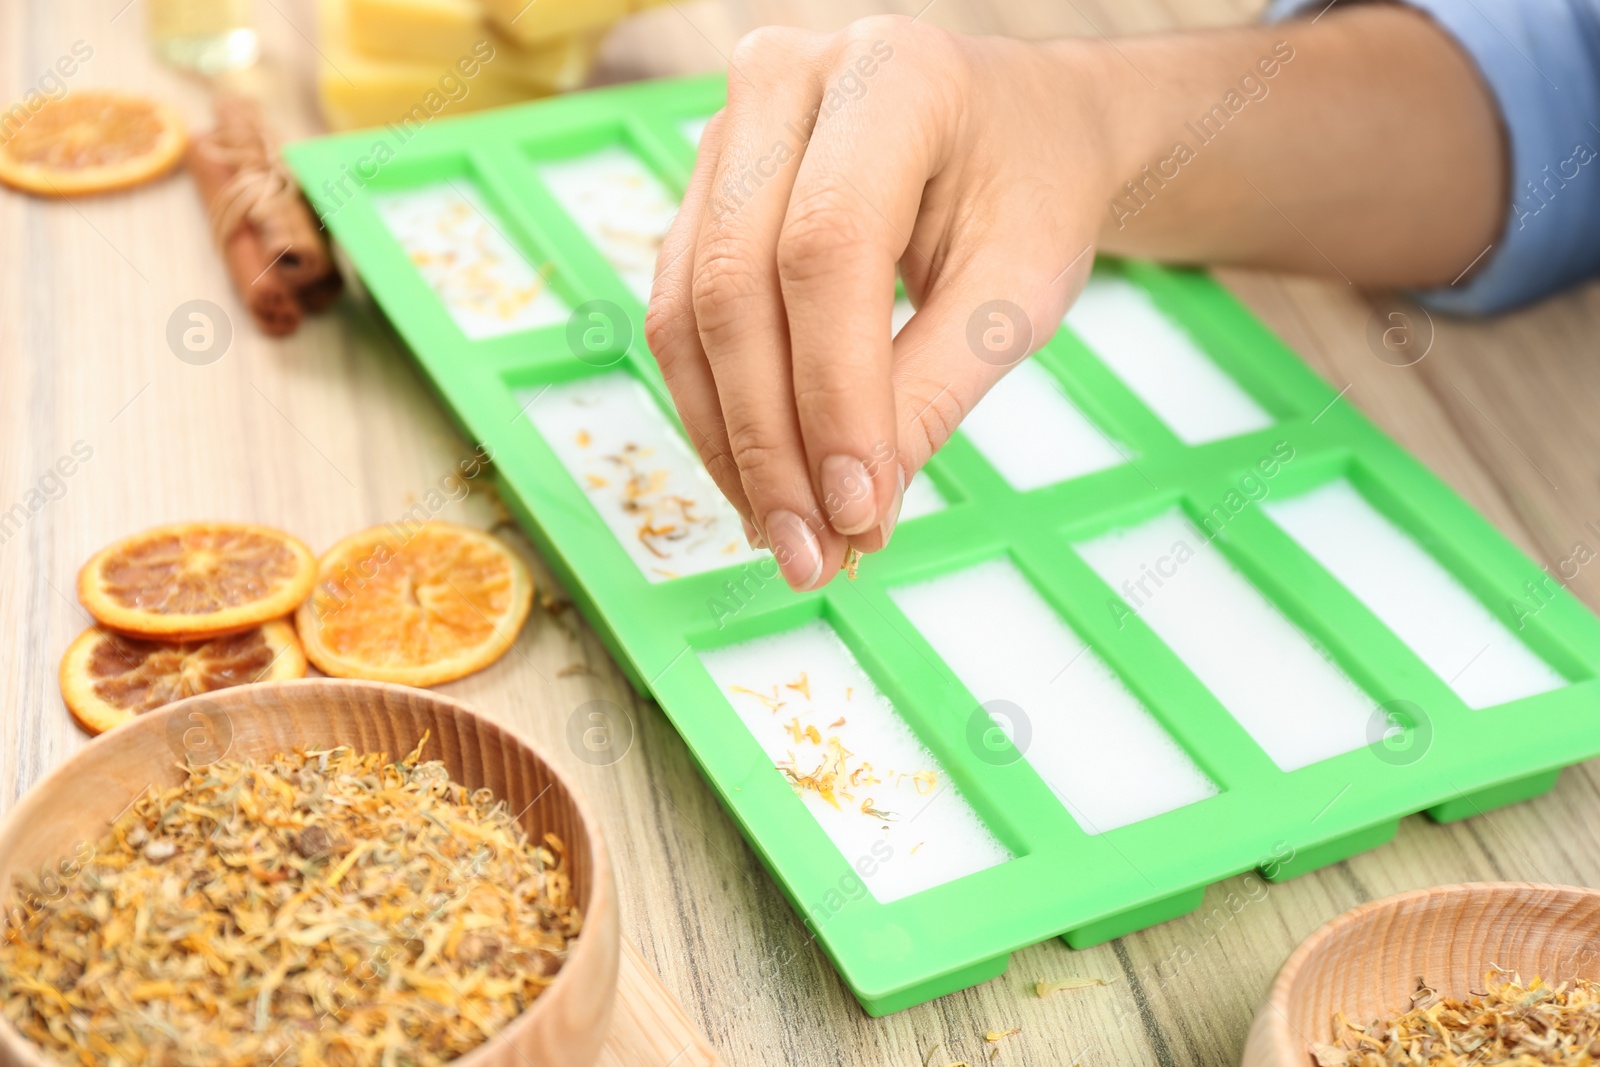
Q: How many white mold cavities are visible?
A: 11